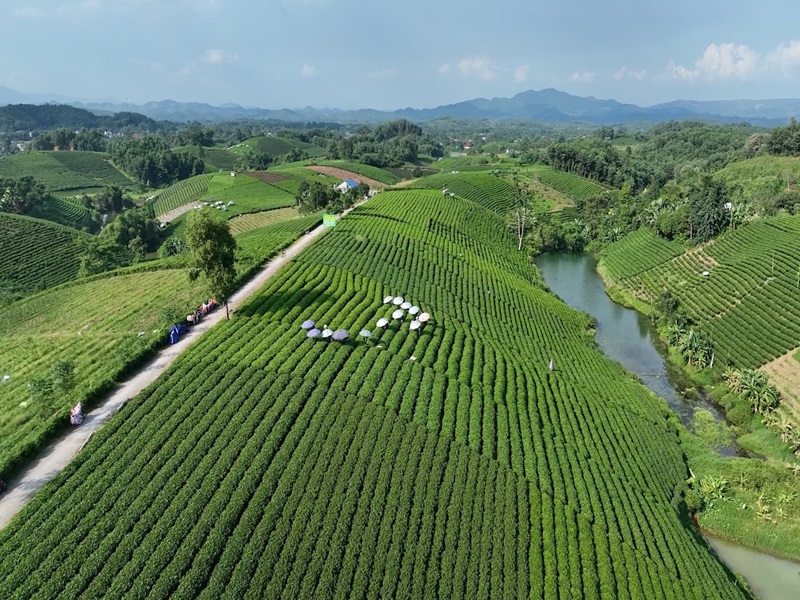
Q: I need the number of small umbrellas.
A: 13